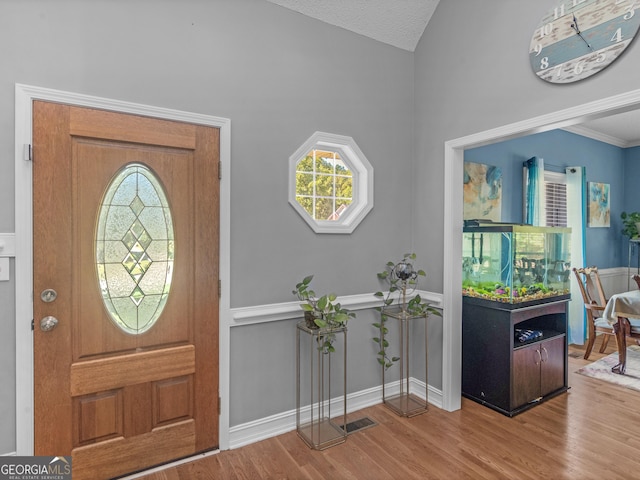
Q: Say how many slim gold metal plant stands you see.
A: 2